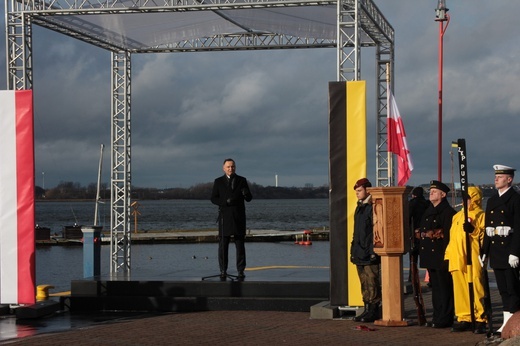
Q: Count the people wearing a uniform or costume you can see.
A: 4